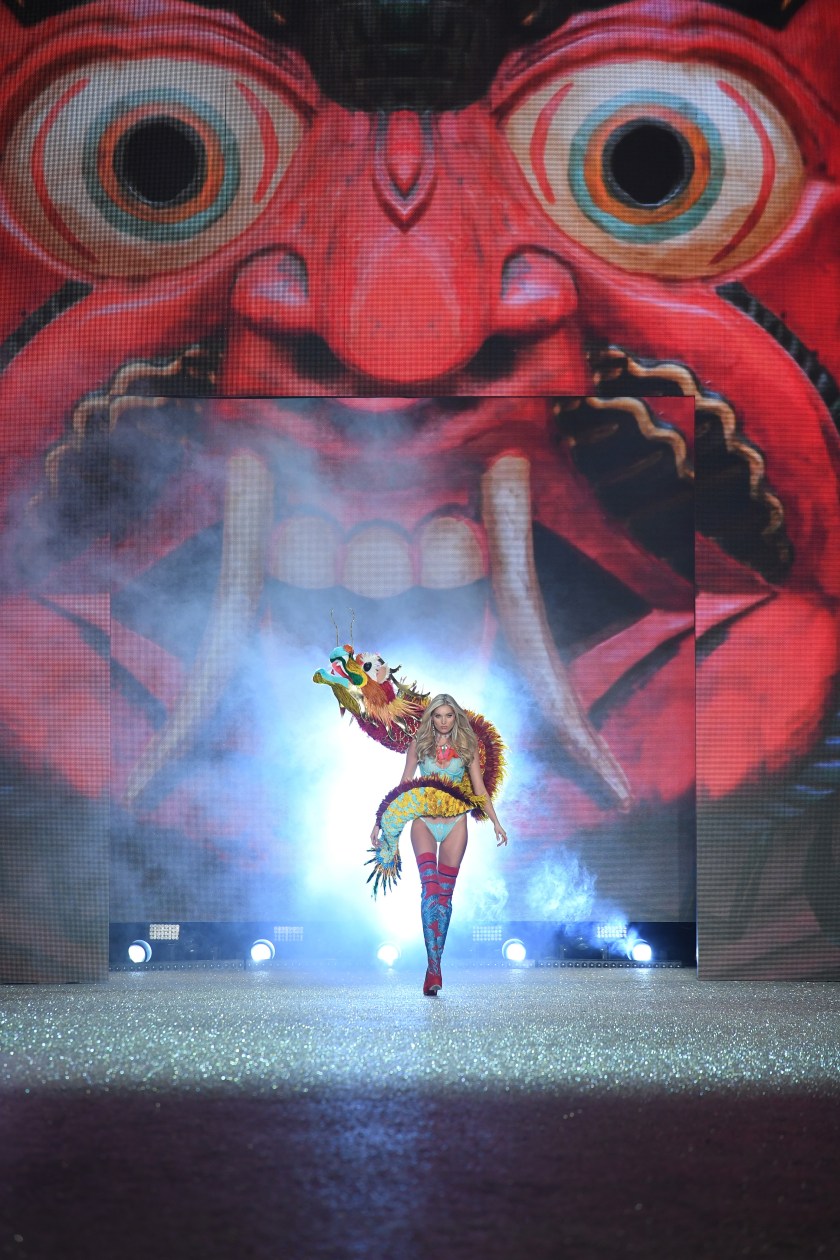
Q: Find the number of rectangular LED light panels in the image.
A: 4